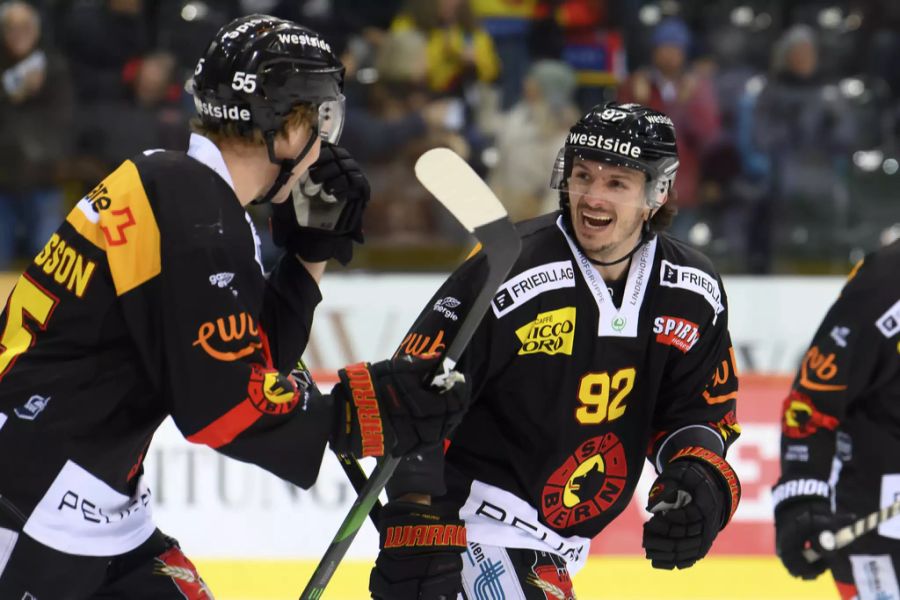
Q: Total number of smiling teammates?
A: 1